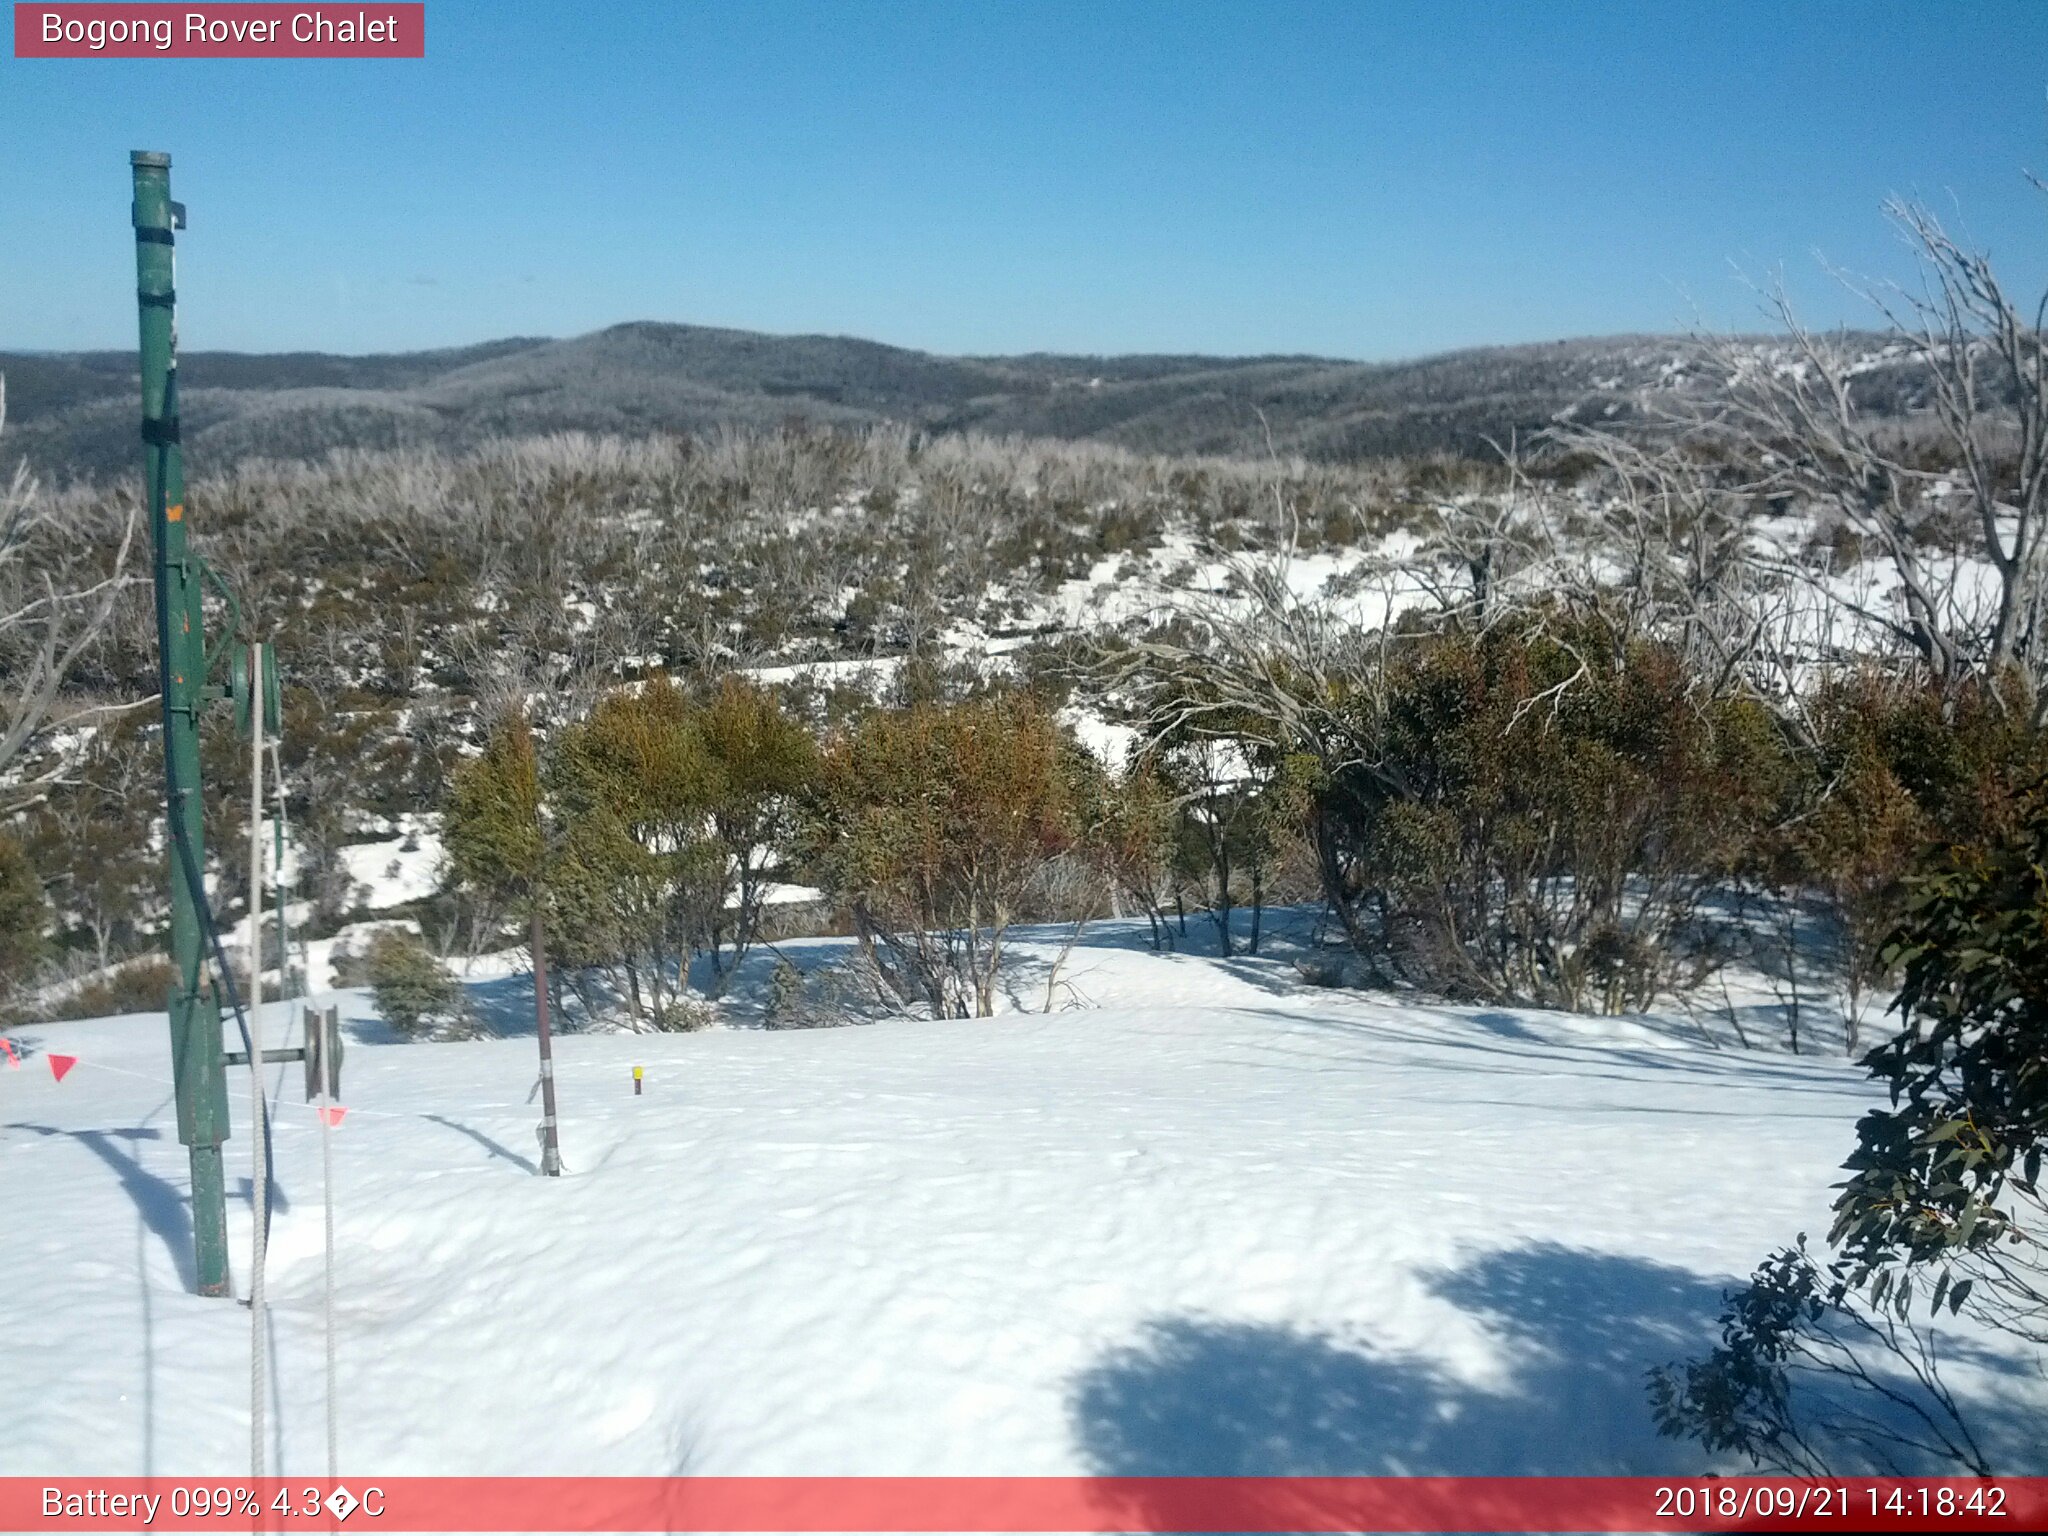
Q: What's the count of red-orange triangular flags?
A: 3